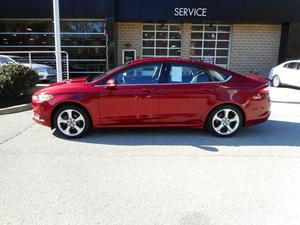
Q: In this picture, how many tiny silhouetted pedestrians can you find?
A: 0